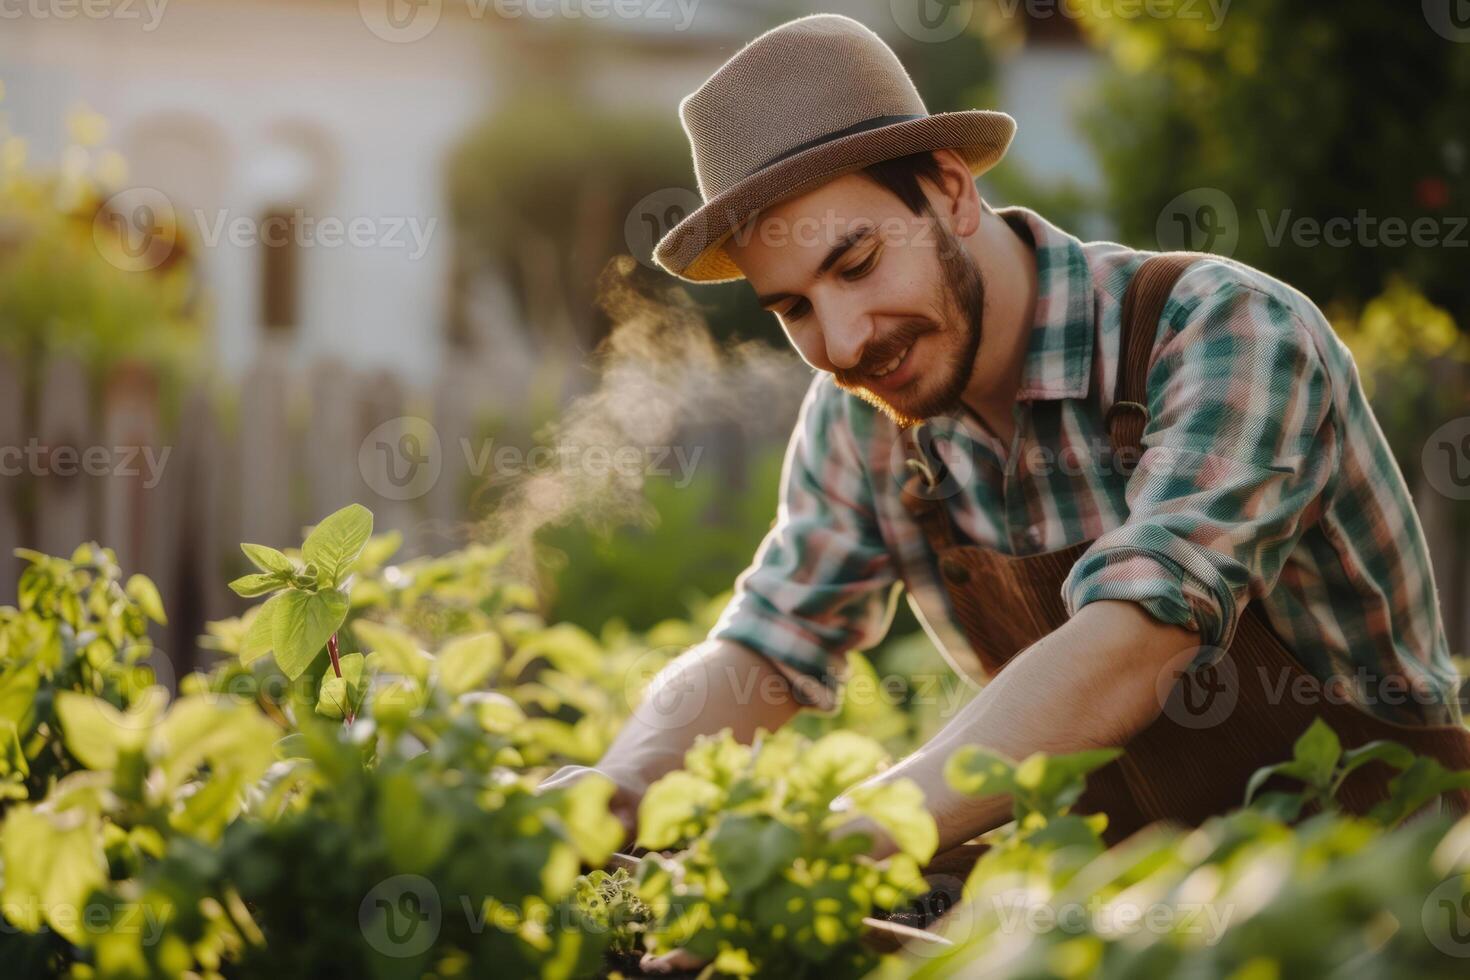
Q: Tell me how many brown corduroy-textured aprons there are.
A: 1